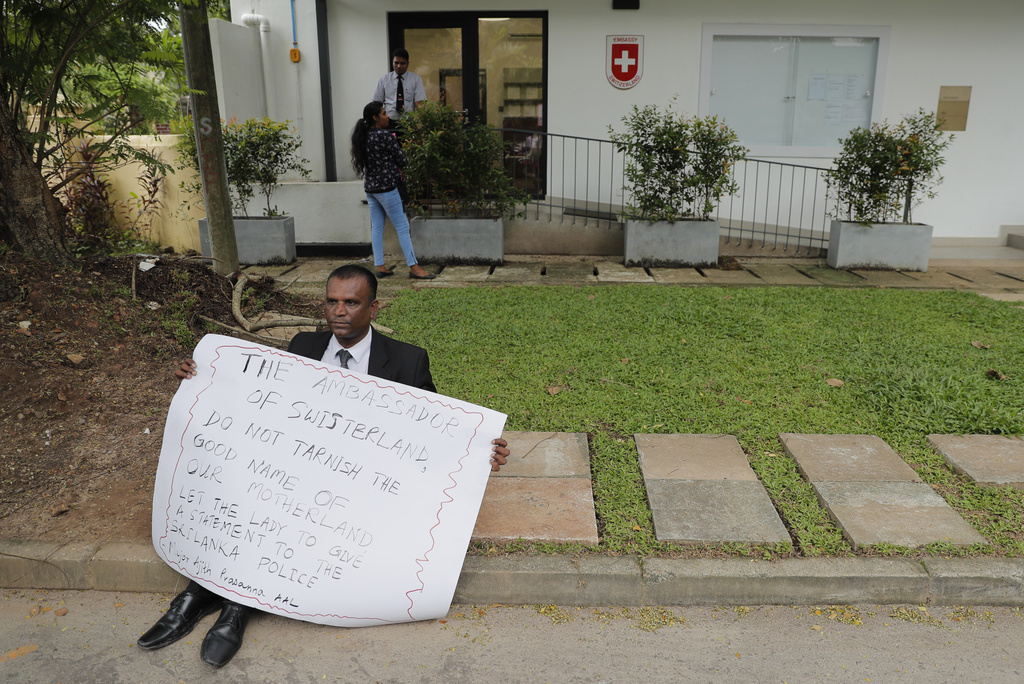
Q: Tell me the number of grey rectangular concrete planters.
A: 4